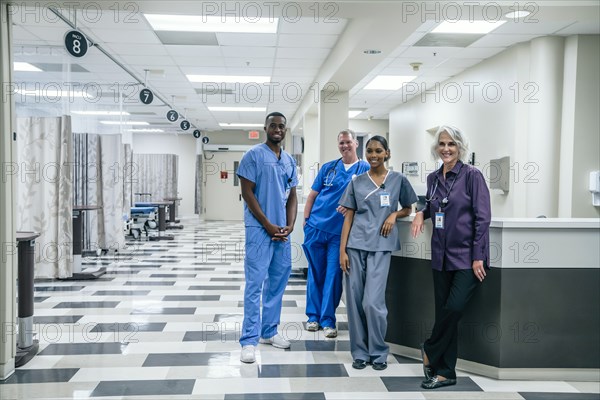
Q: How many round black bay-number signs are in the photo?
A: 6